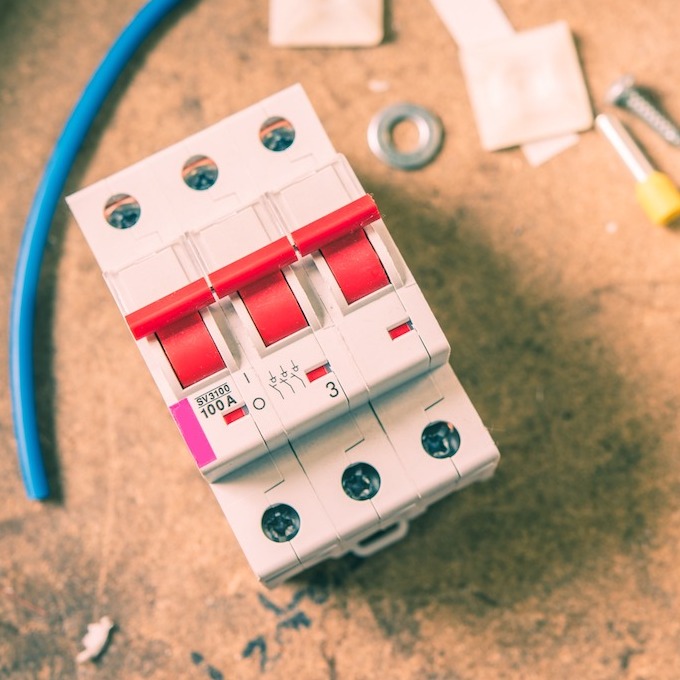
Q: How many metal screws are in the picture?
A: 7